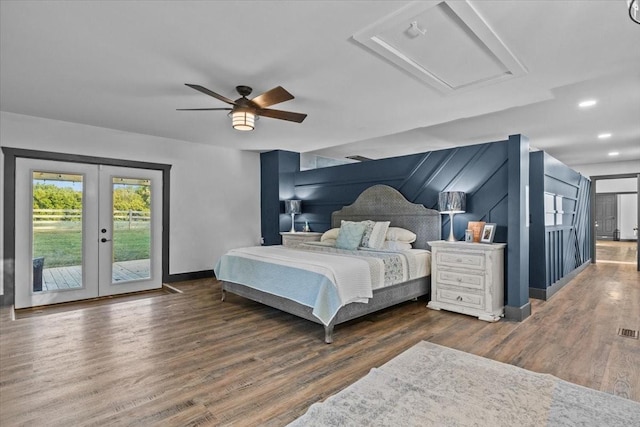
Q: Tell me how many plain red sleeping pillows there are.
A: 0